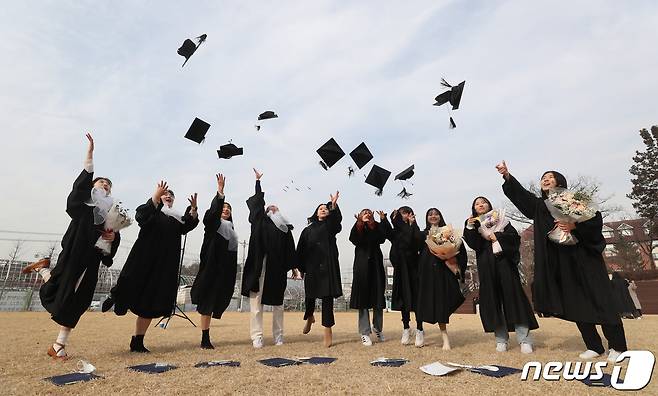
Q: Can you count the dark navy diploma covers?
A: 8